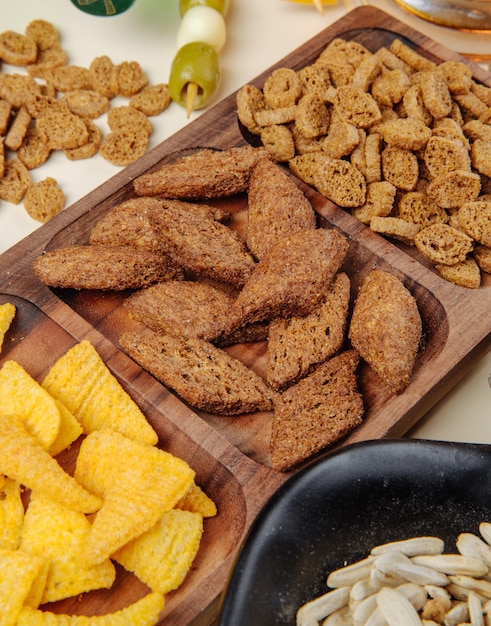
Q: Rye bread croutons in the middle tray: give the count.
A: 11